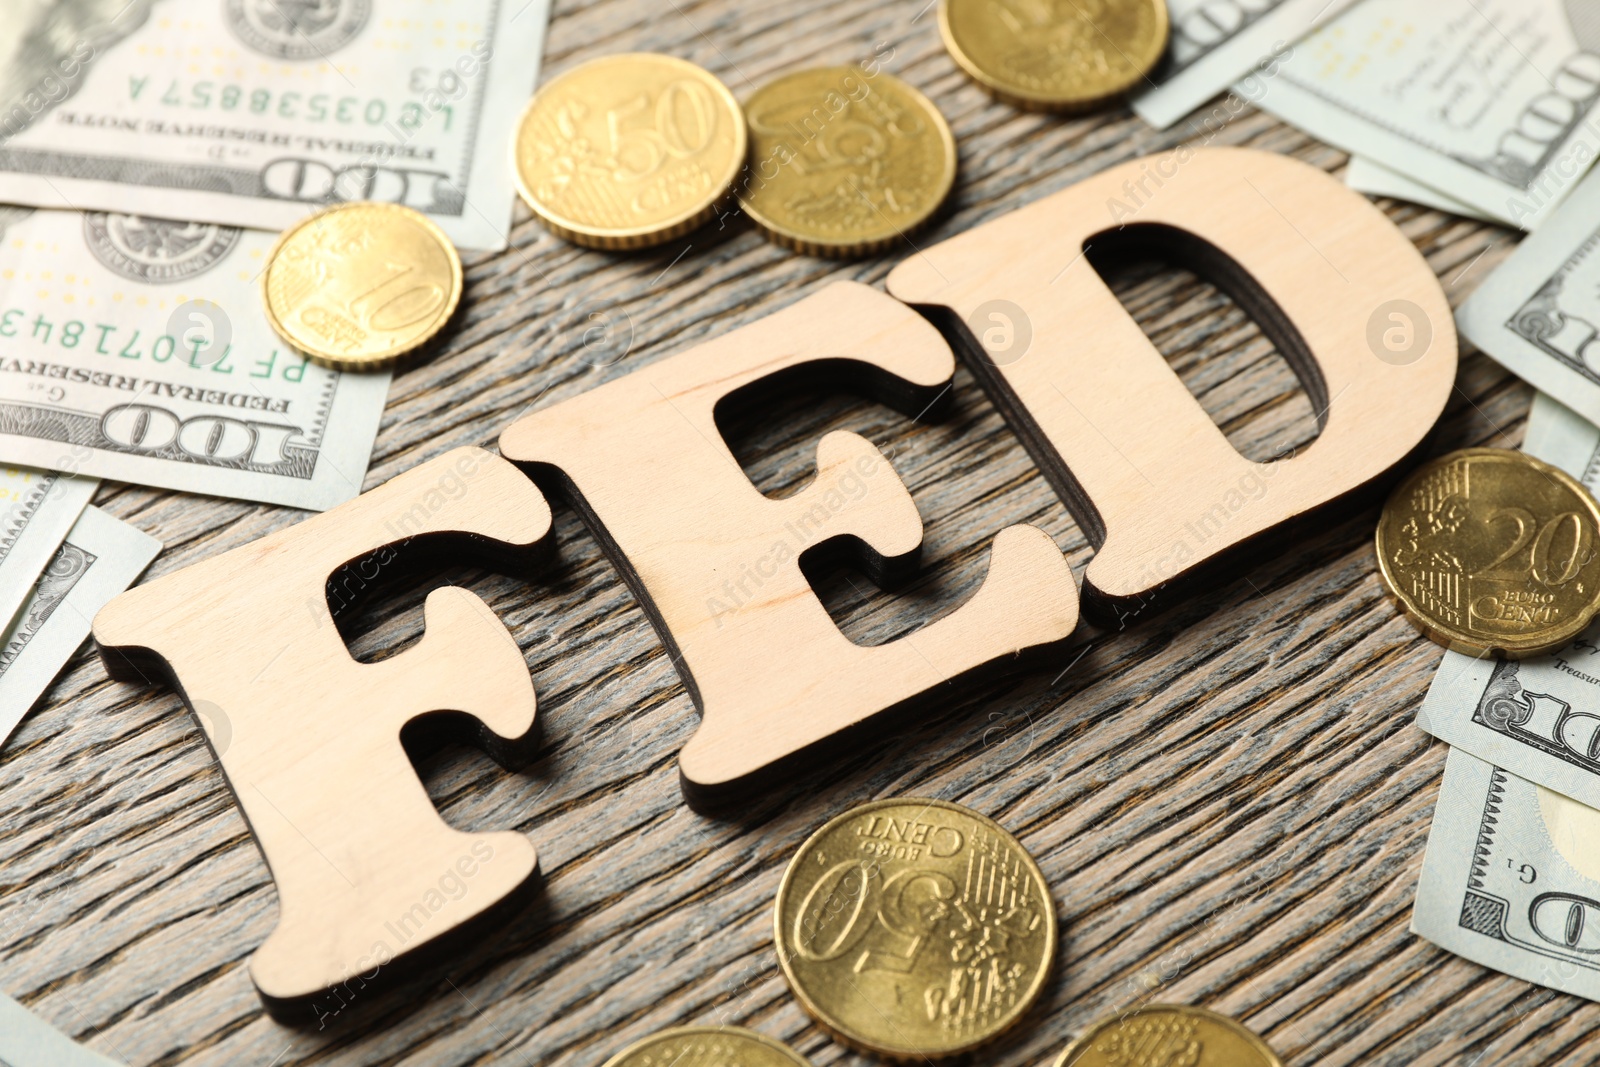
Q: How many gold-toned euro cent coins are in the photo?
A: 8